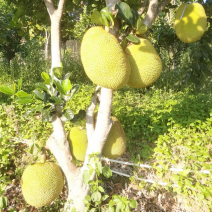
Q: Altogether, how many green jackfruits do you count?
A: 6